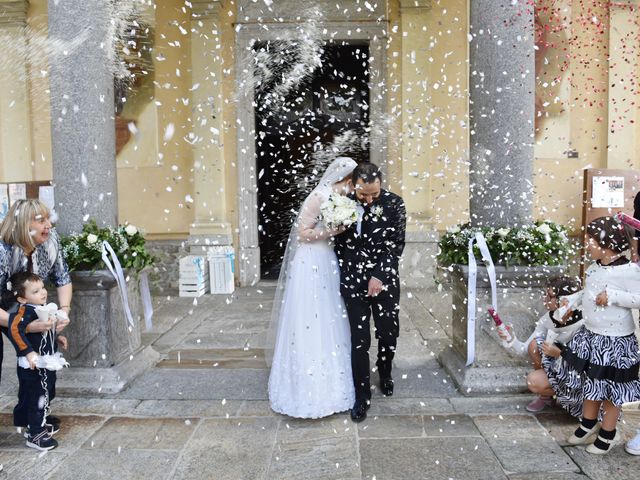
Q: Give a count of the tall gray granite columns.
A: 2